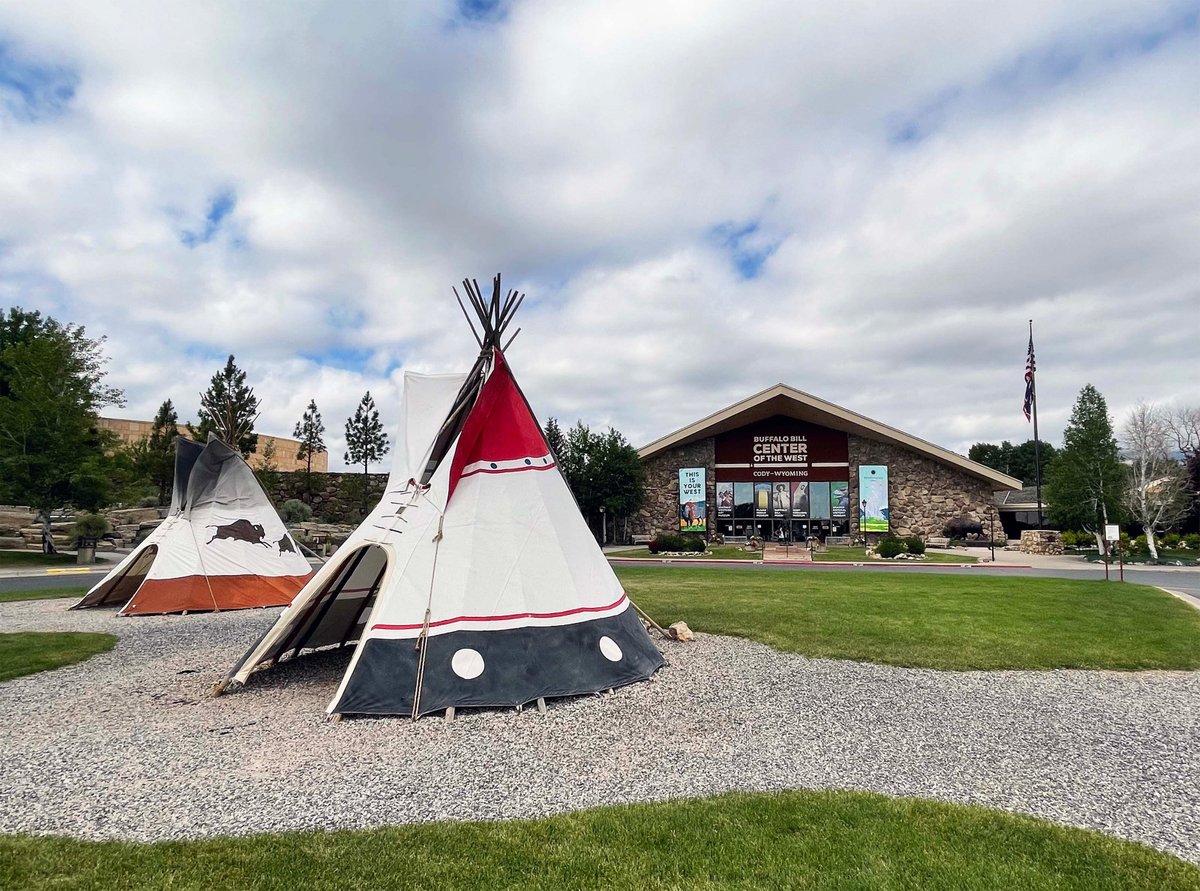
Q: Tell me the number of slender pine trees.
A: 4